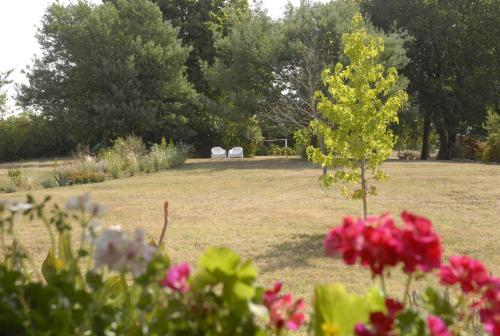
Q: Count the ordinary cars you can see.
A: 0